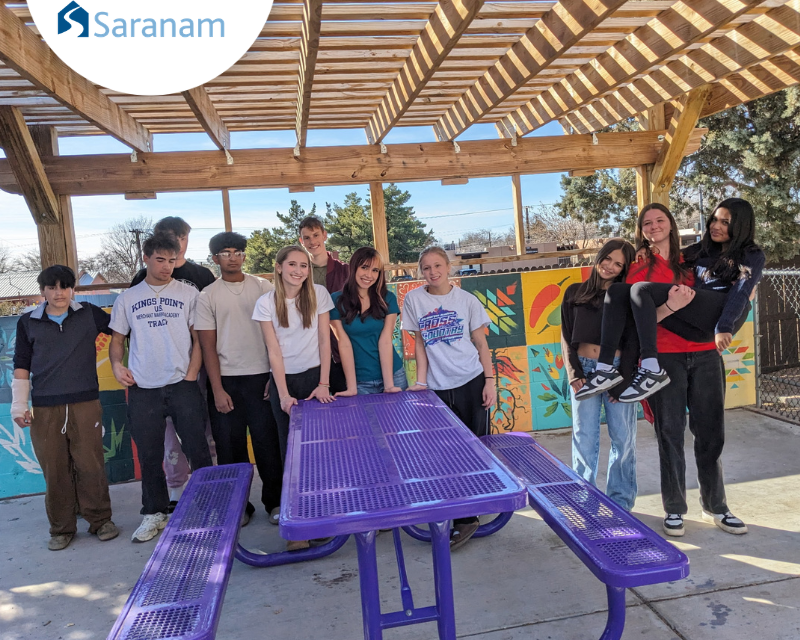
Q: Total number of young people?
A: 11